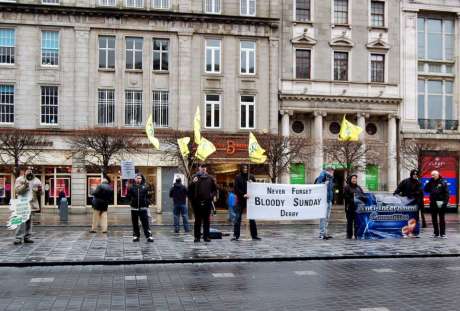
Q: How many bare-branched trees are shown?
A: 6